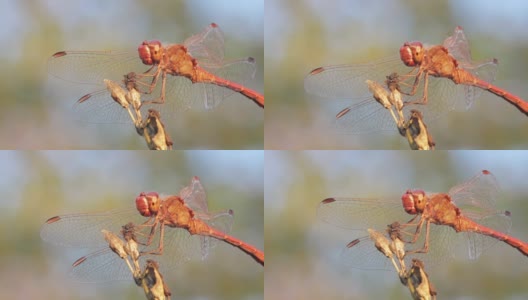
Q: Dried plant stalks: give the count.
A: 4